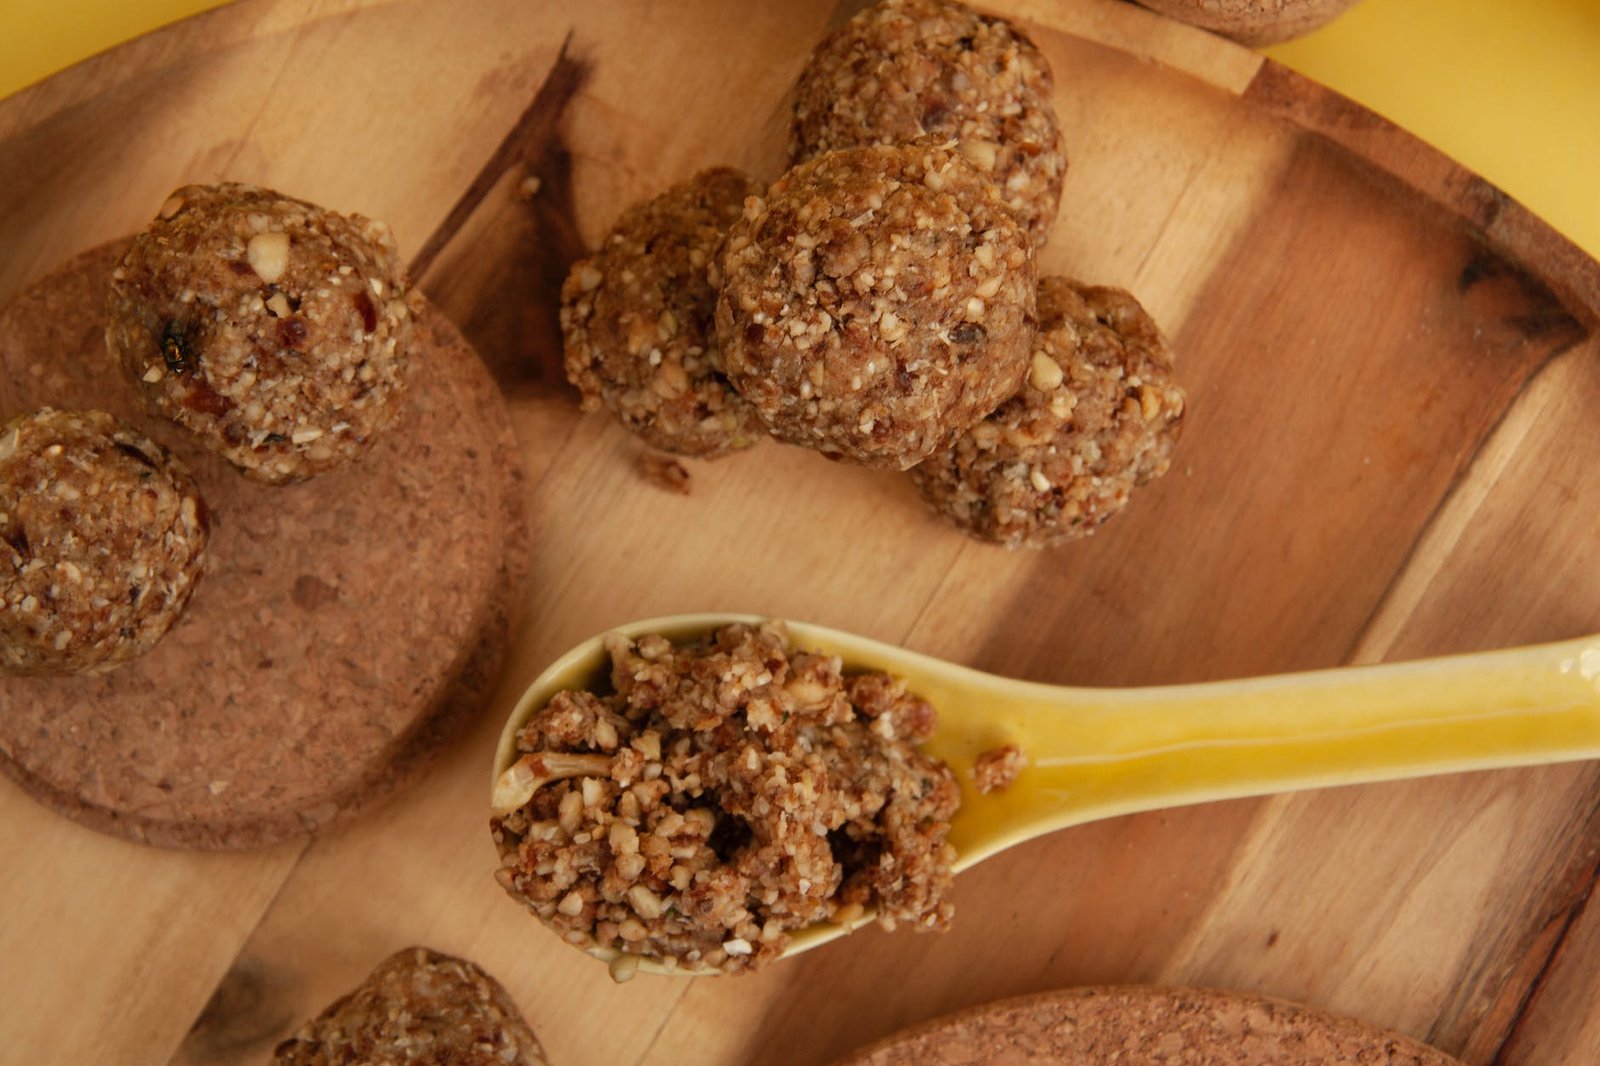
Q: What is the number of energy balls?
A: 7